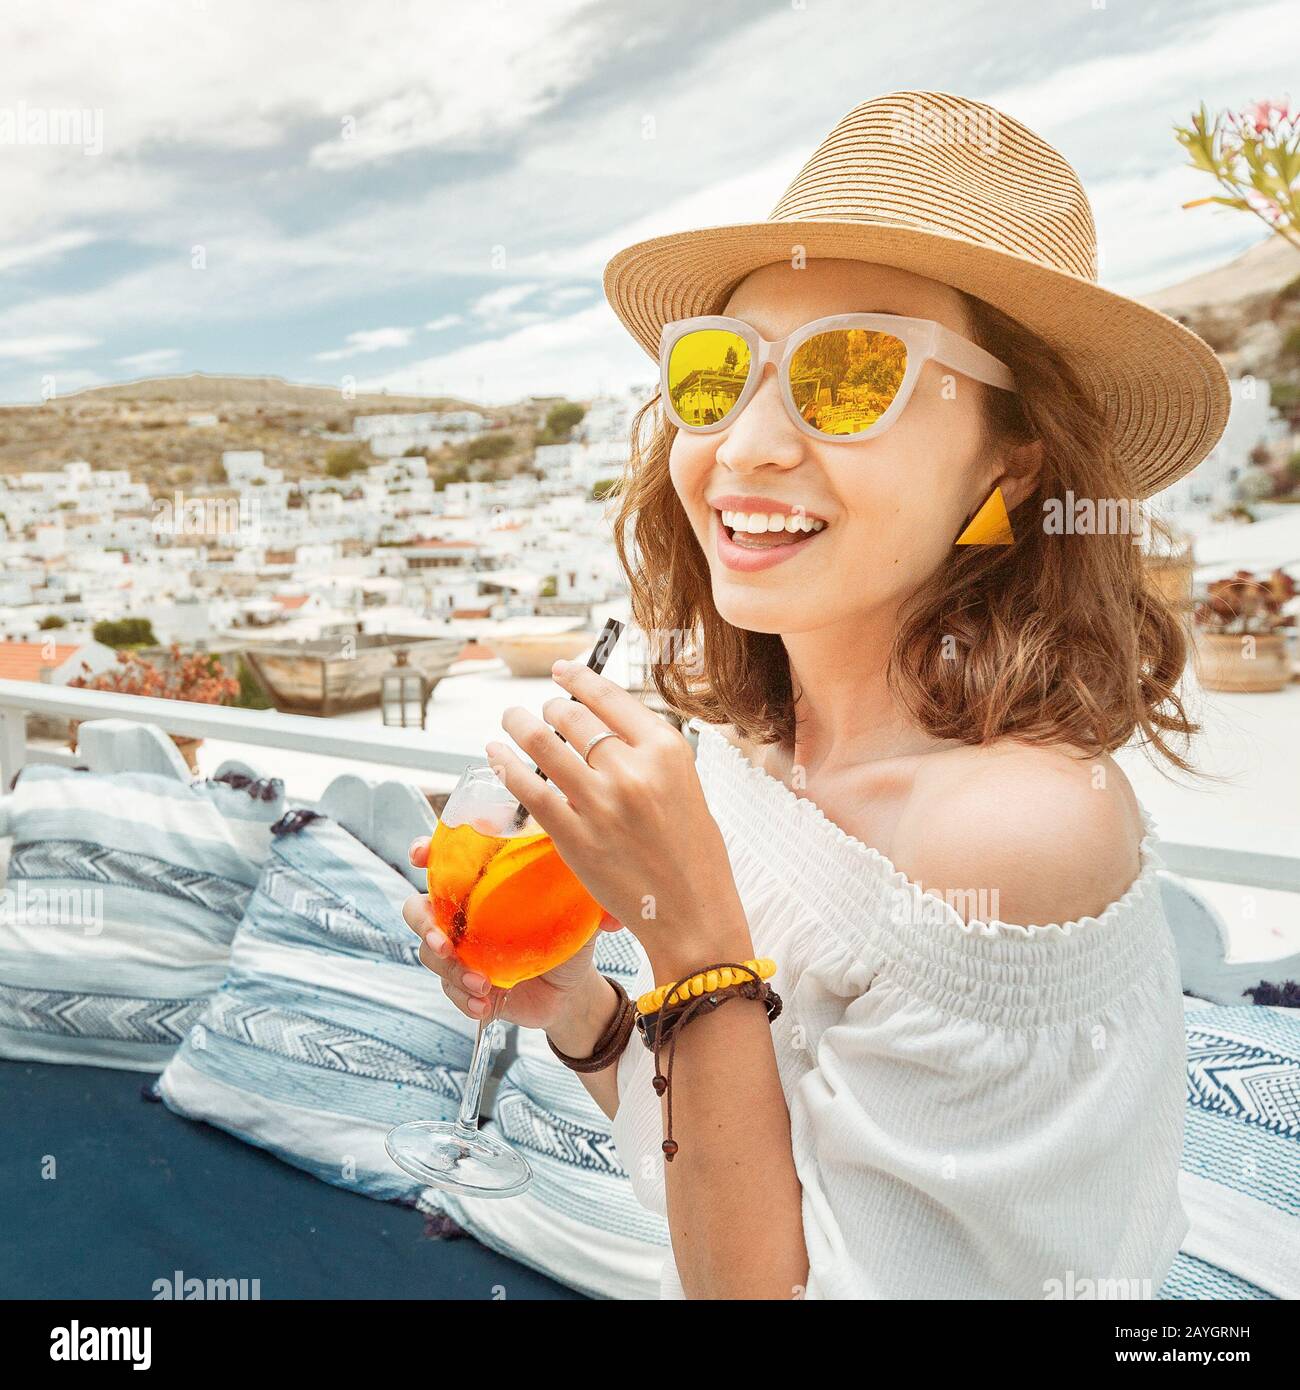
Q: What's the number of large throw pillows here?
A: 4